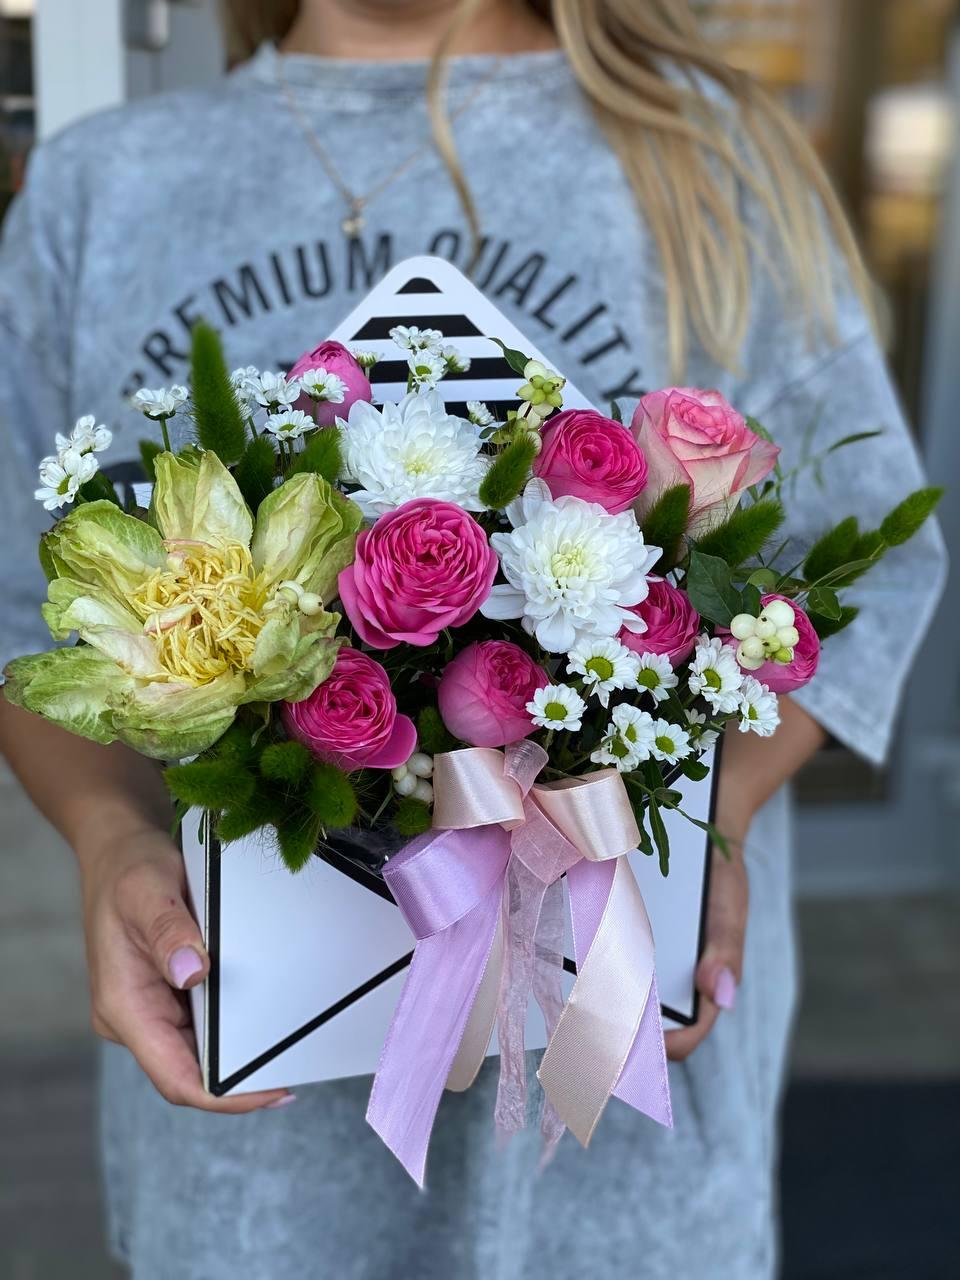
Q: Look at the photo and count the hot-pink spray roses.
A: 7